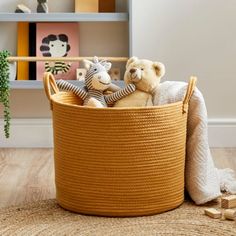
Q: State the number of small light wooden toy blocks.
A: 3